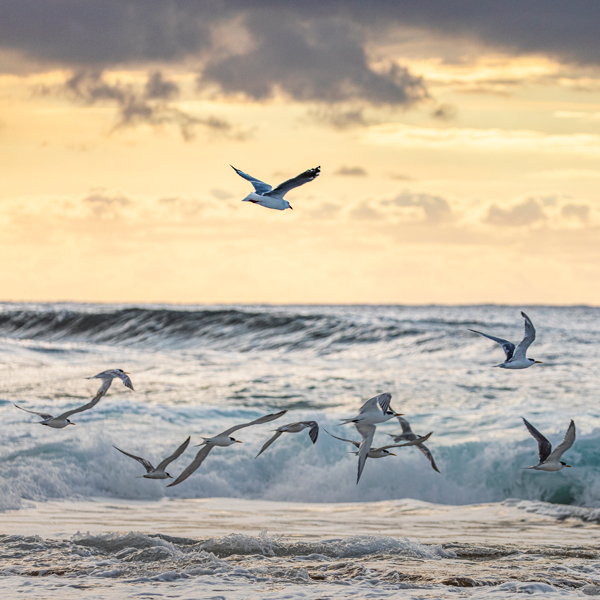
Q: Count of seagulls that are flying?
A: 11